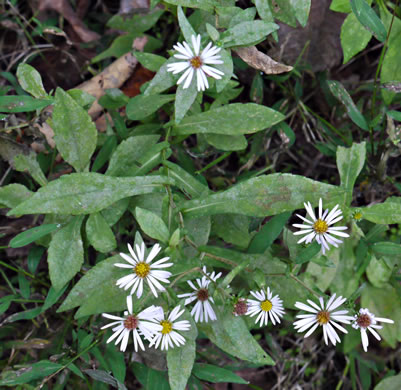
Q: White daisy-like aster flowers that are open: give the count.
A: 9